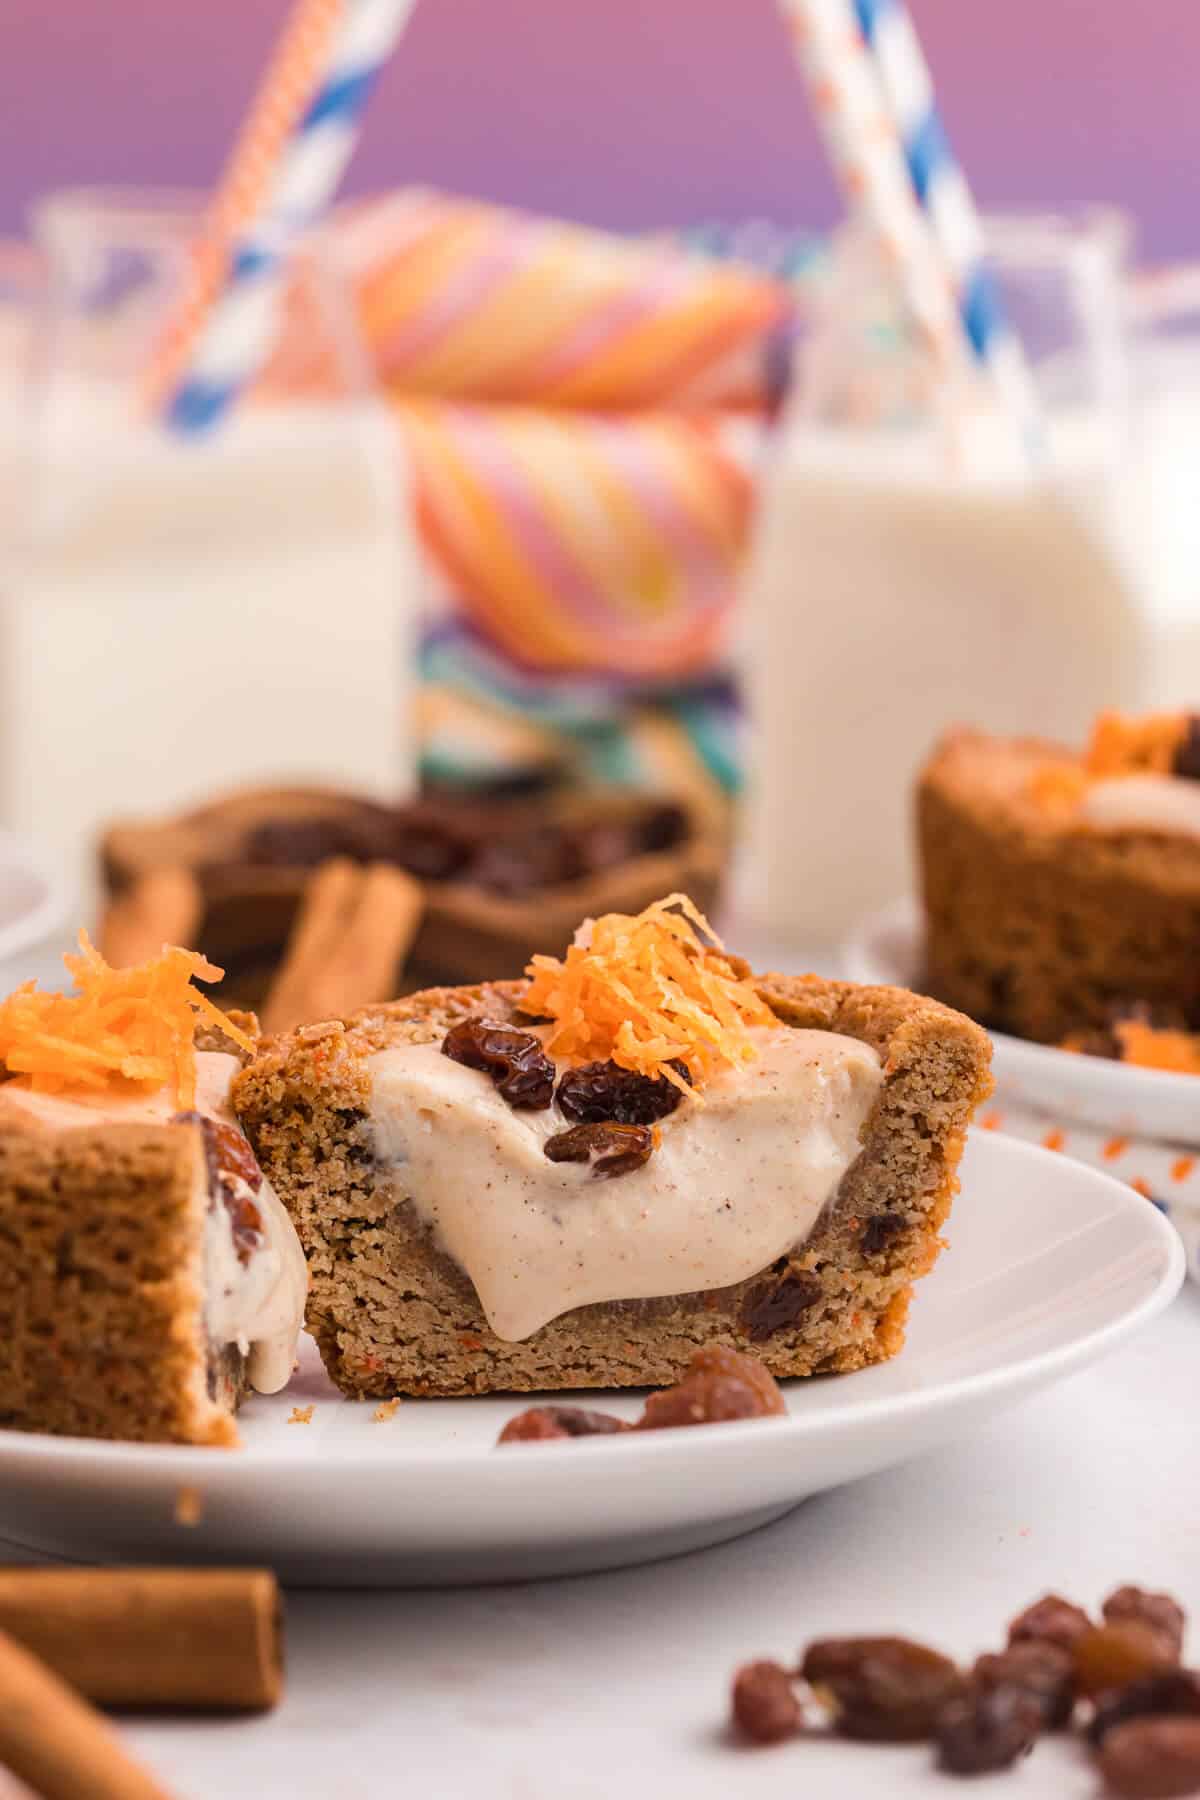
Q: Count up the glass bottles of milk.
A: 2